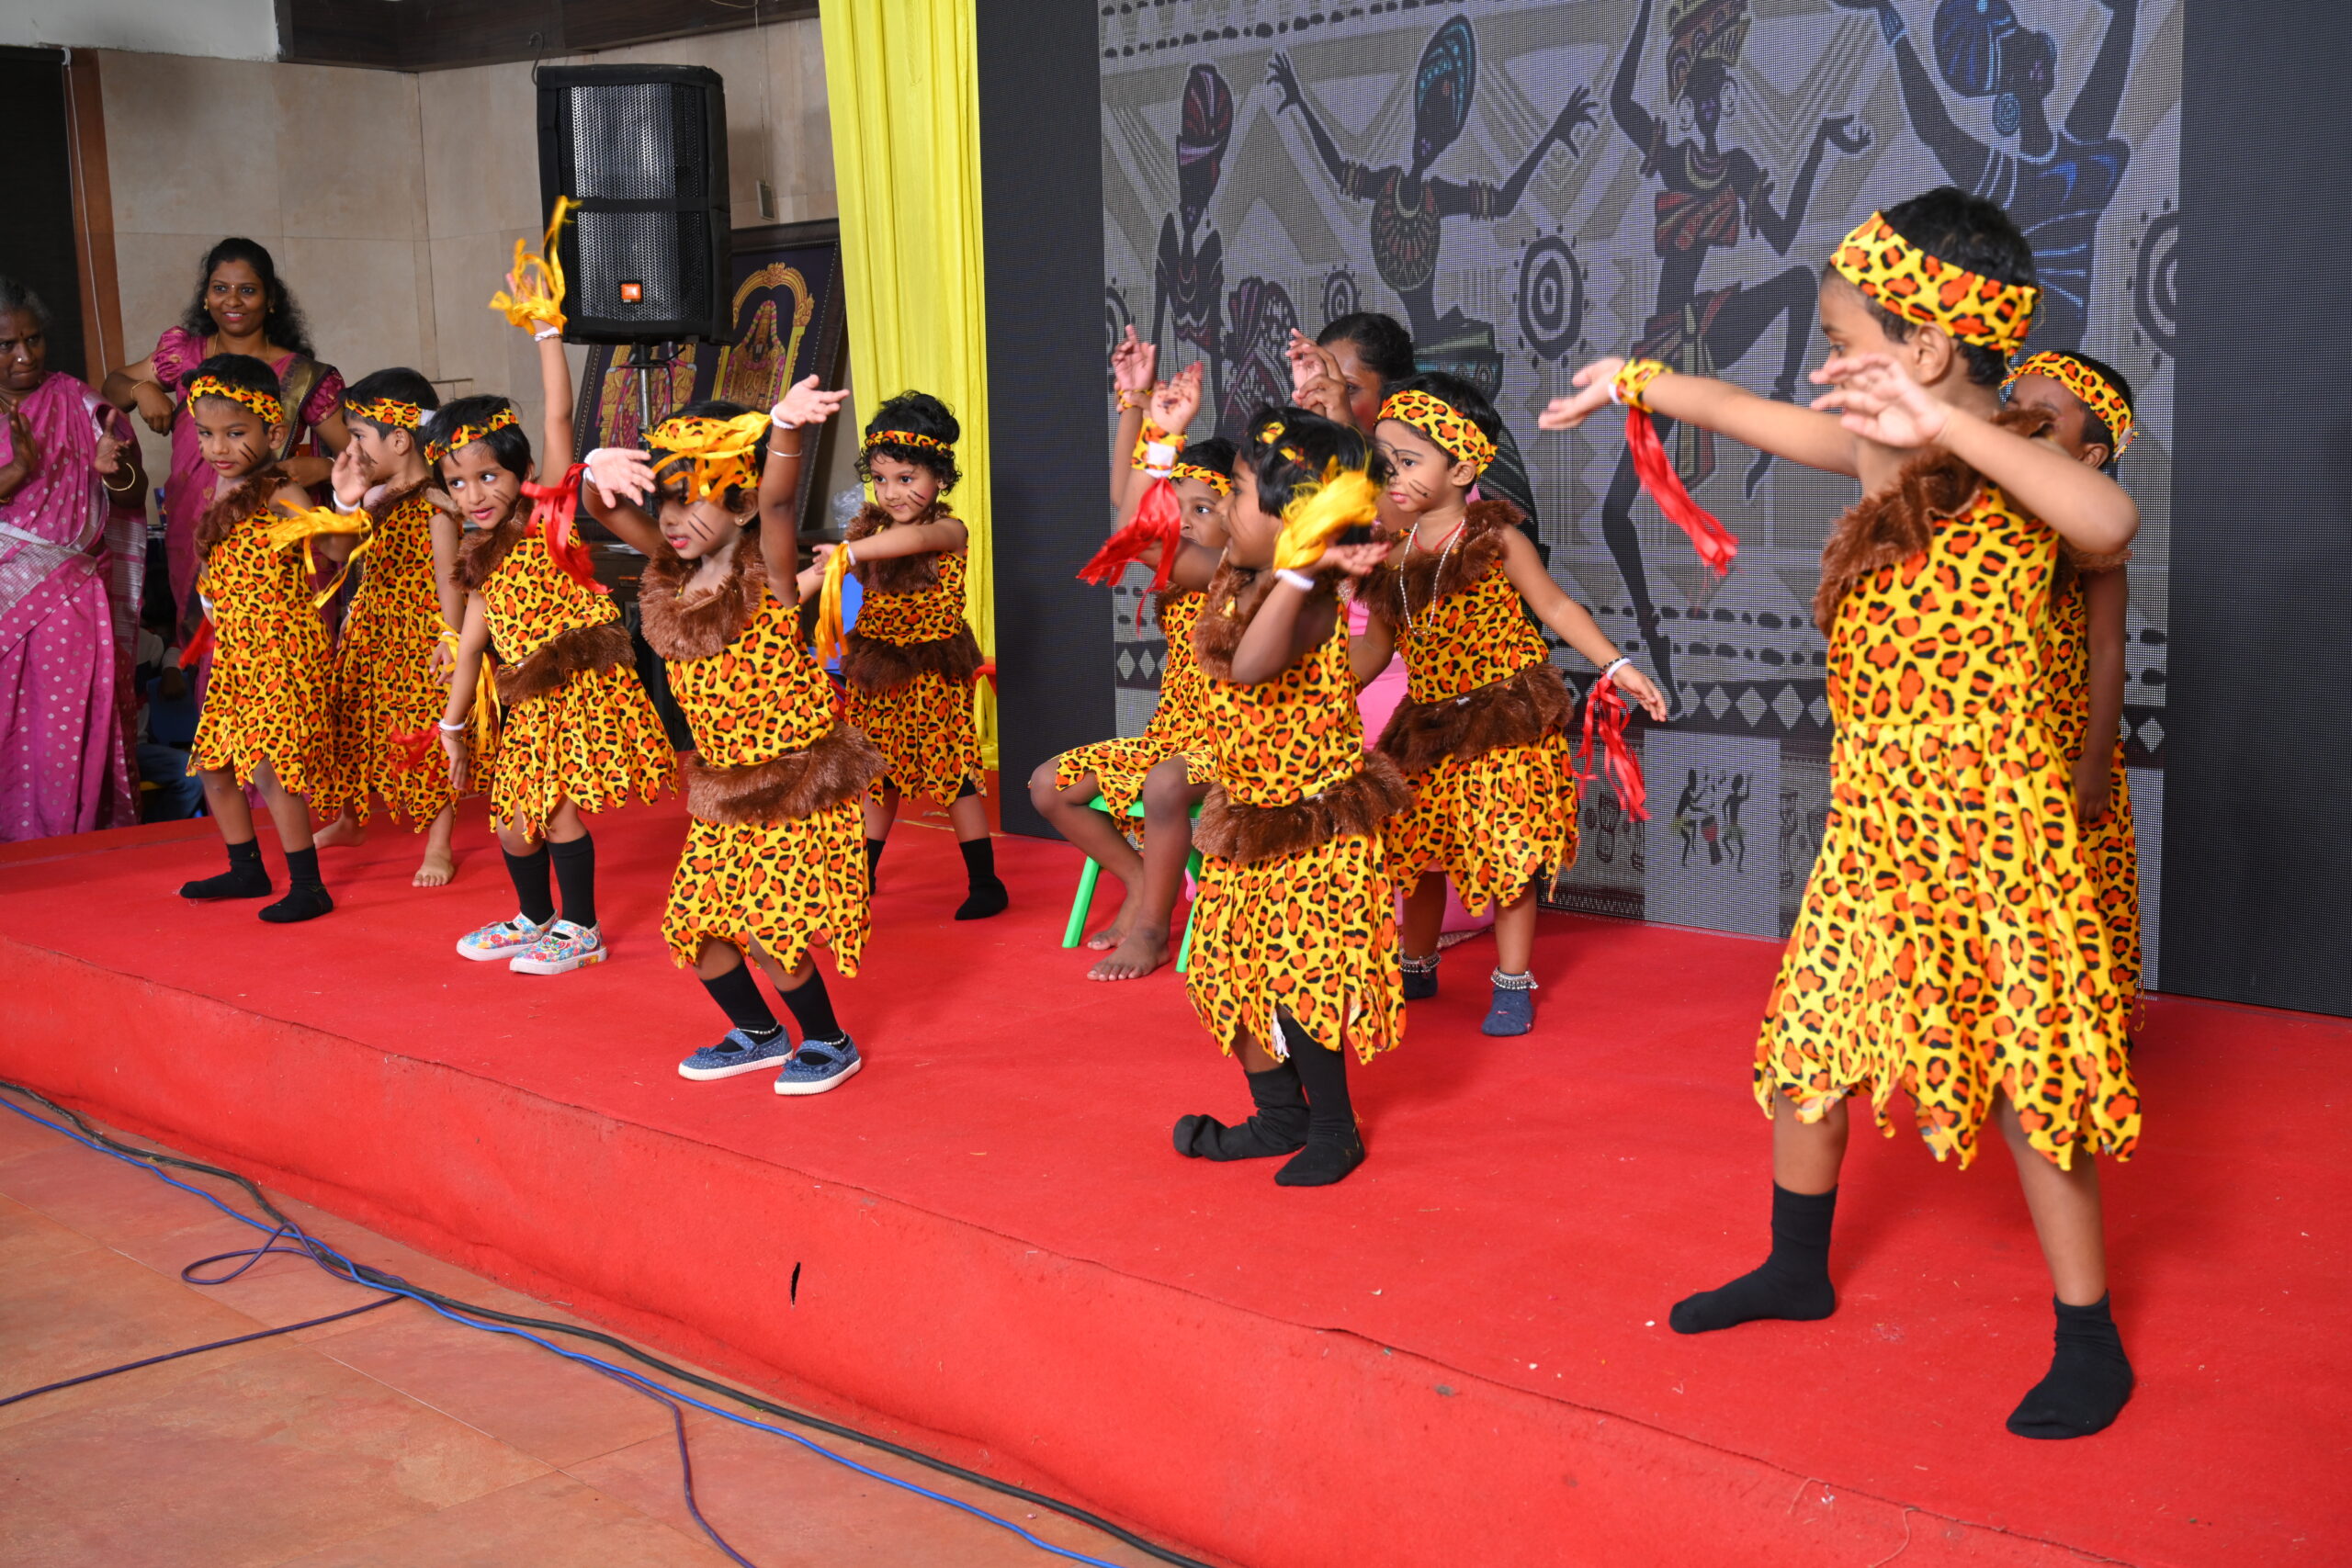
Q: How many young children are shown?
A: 10